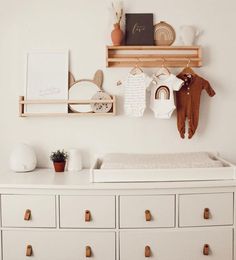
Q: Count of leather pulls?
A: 8